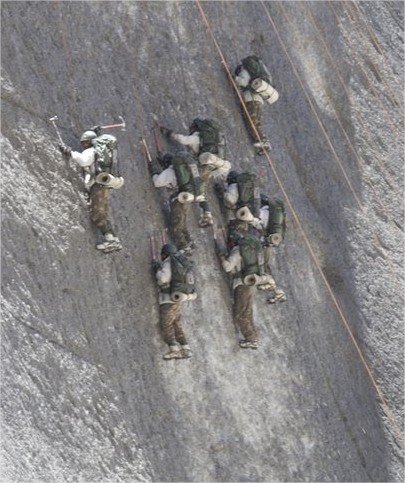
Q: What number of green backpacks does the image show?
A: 8